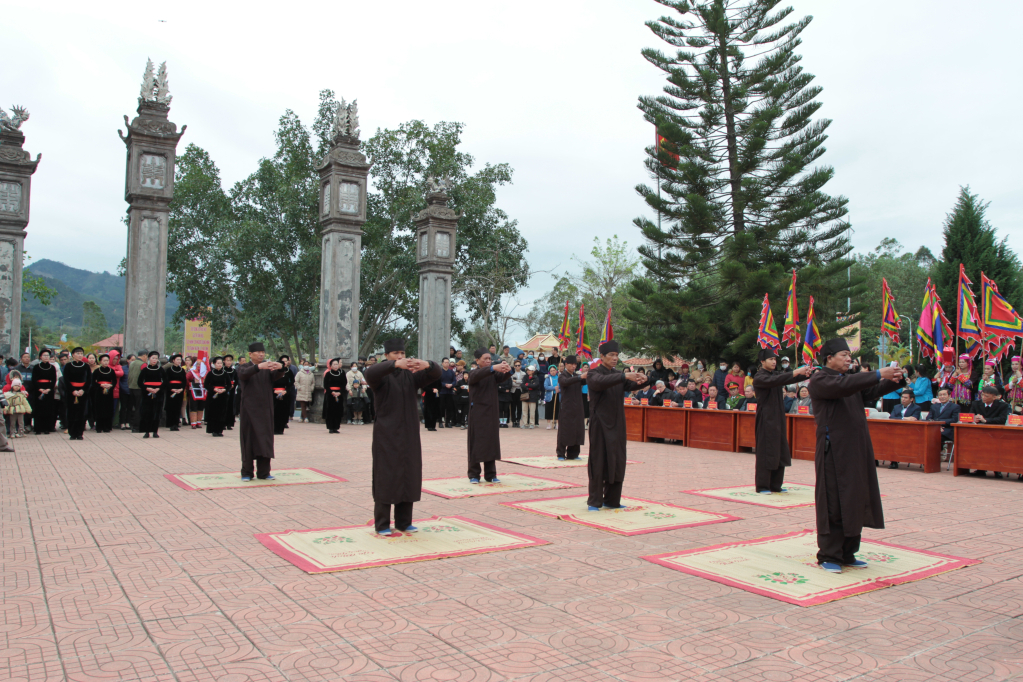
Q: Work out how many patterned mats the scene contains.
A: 7